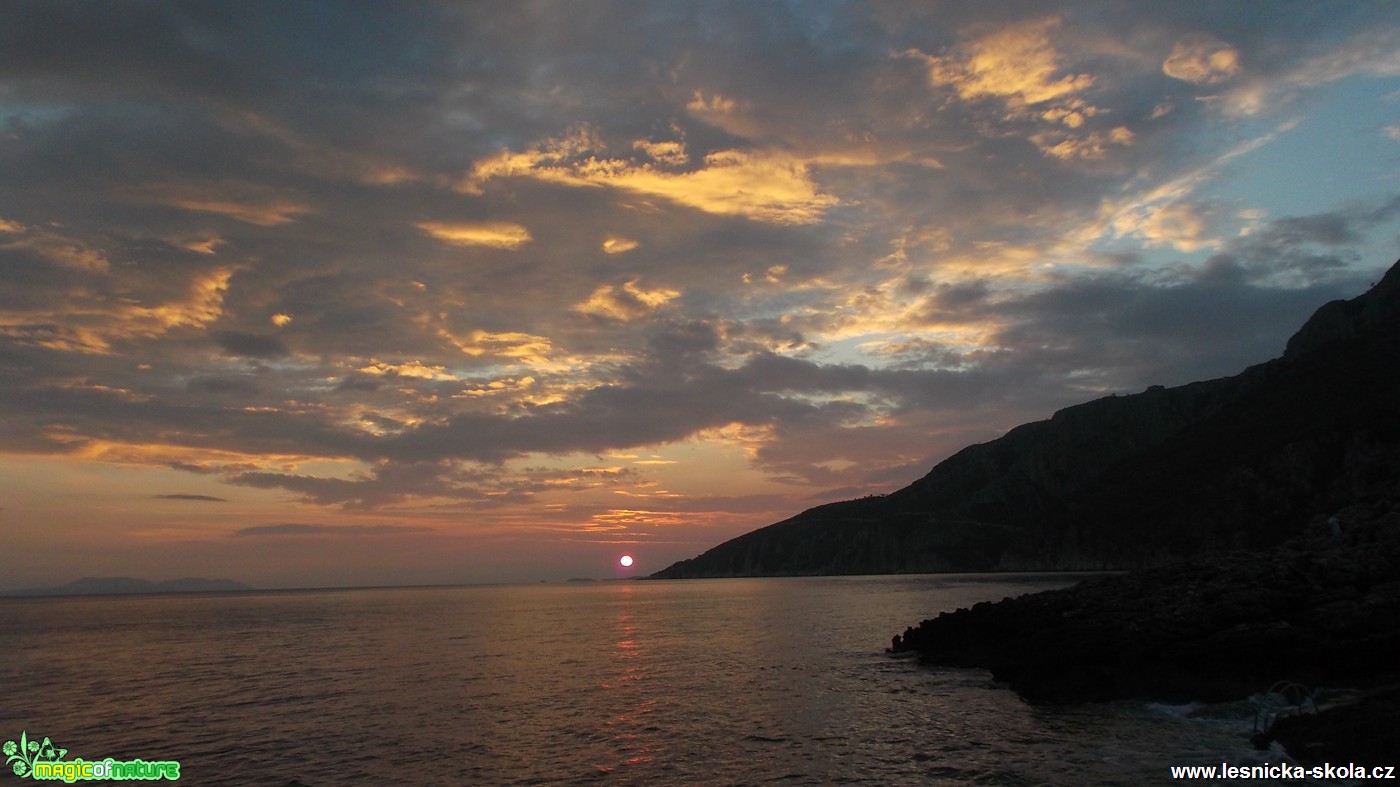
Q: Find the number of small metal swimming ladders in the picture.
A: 1